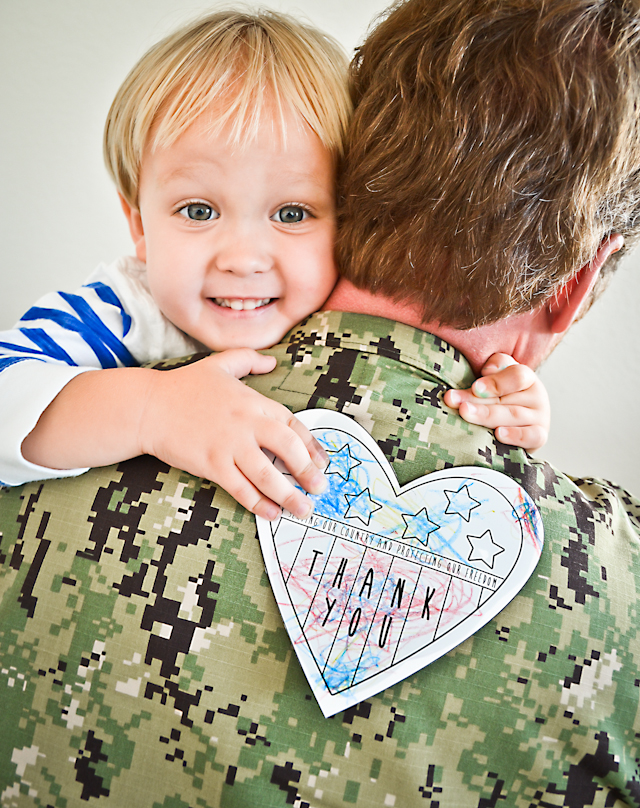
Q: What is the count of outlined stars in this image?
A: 5